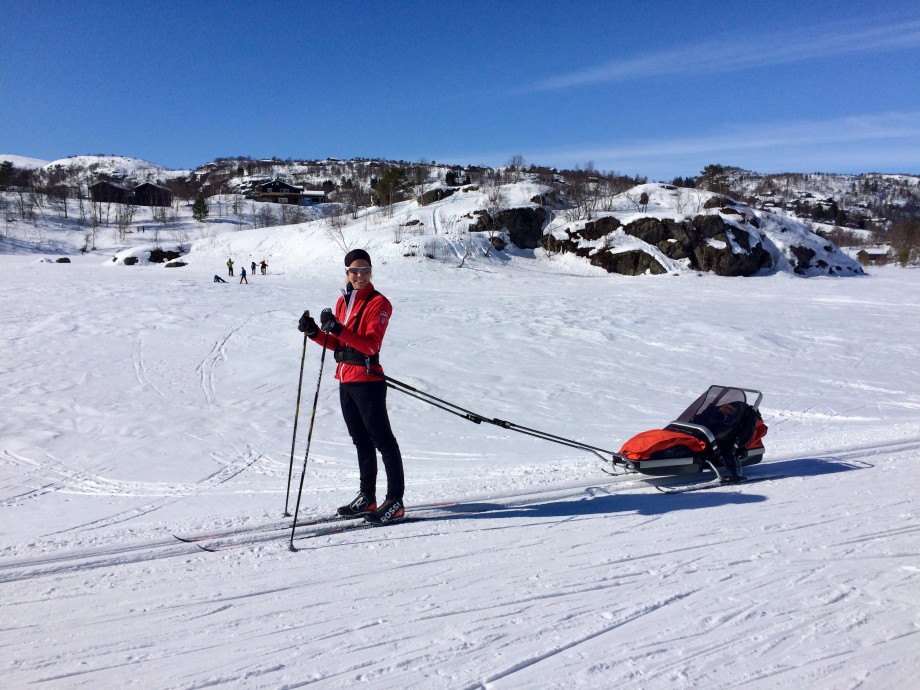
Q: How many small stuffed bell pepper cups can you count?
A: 0